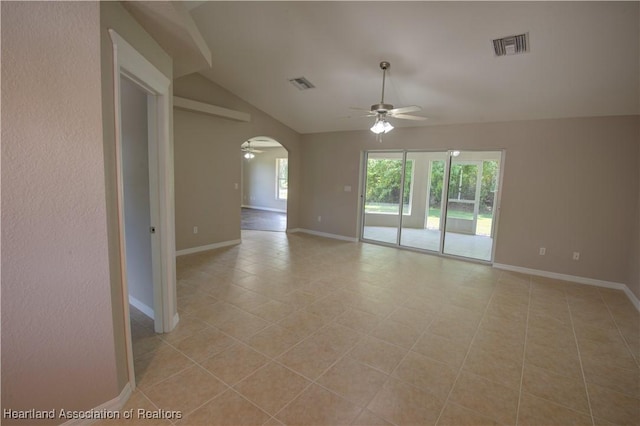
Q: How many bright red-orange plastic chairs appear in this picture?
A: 0